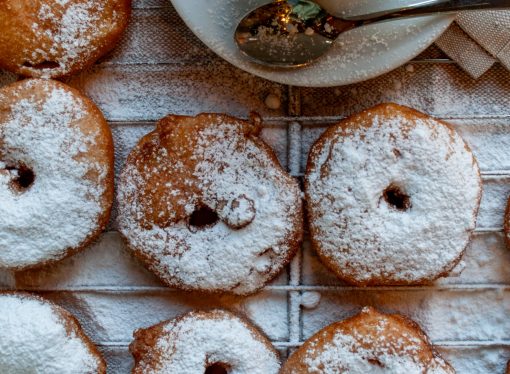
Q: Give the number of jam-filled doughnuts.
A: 0